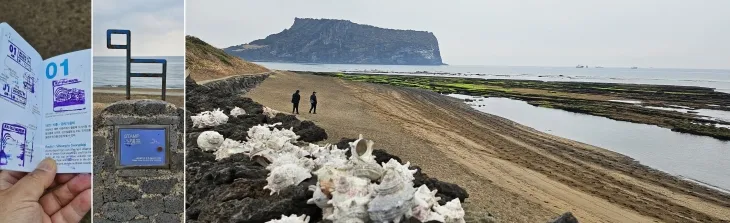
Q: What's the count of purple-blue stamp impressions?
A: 4